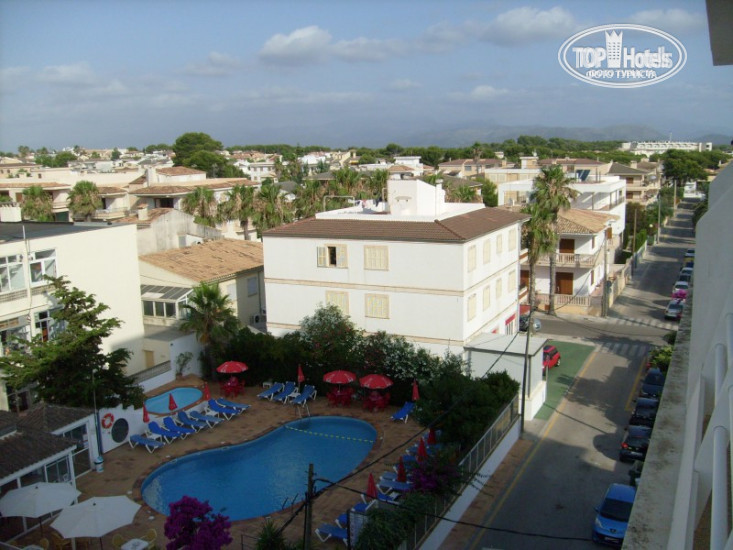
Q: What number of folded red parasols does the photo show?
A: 9